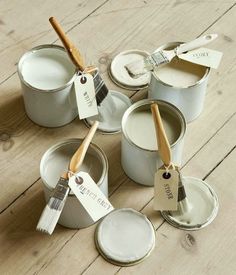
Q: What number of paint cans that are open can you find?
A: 4